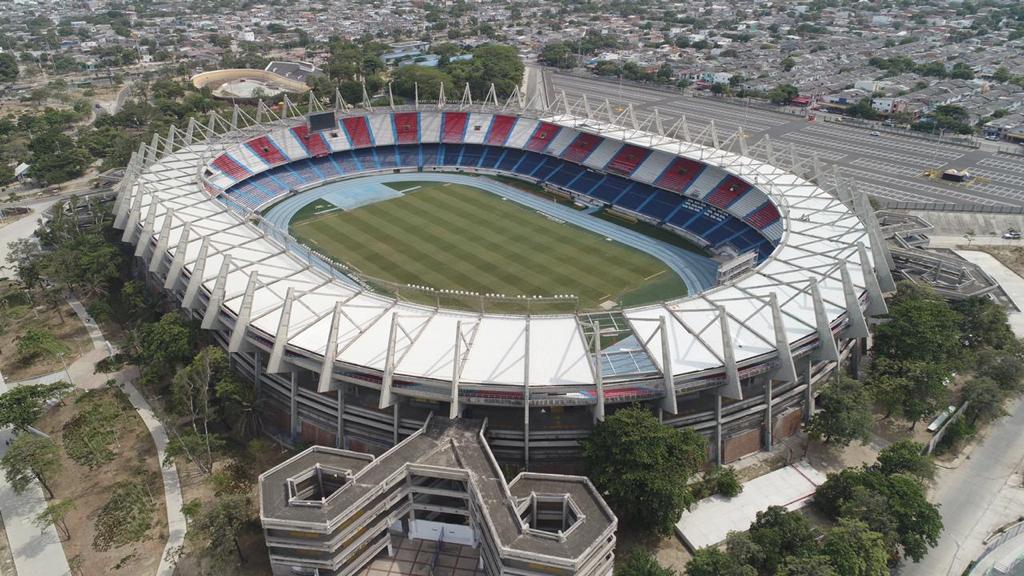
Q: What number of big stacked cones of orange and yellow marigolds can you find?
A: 0